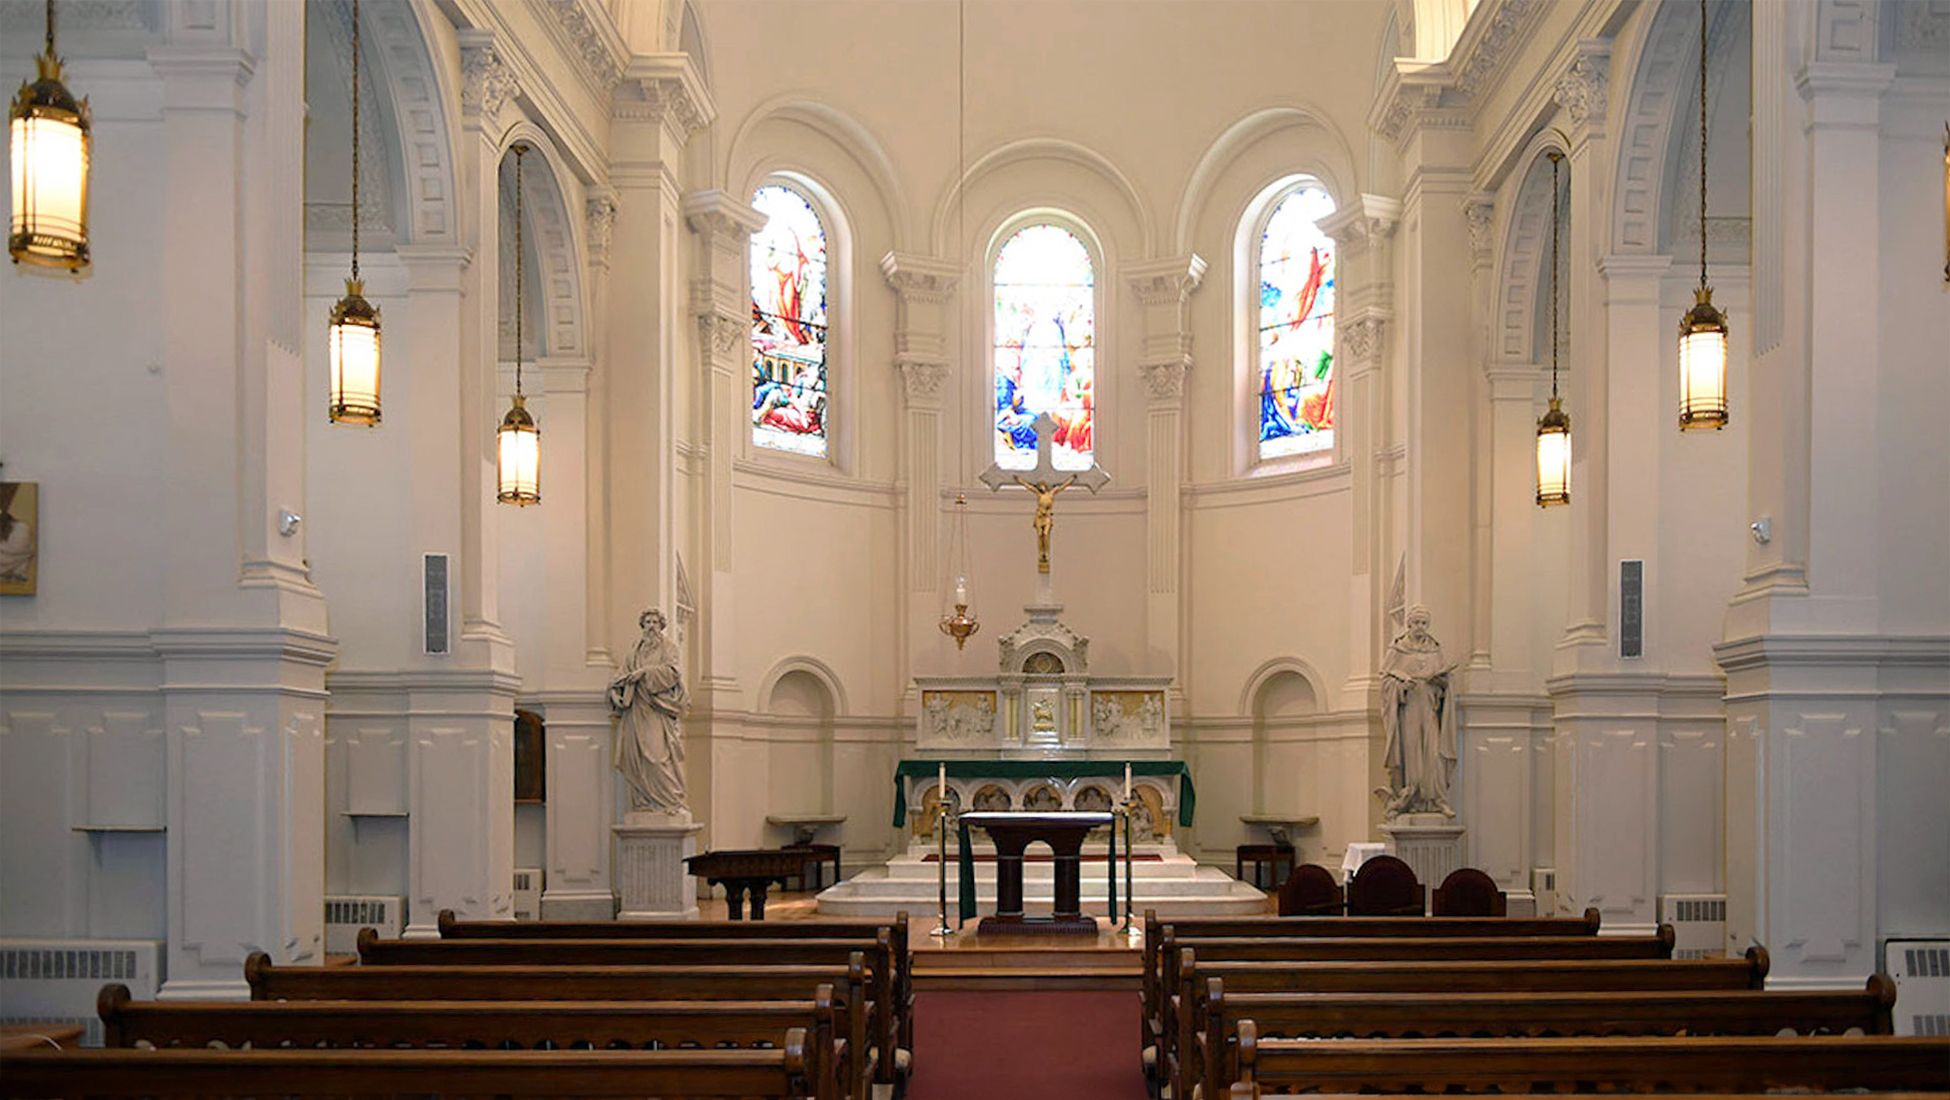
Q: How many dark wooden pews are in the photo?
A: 10